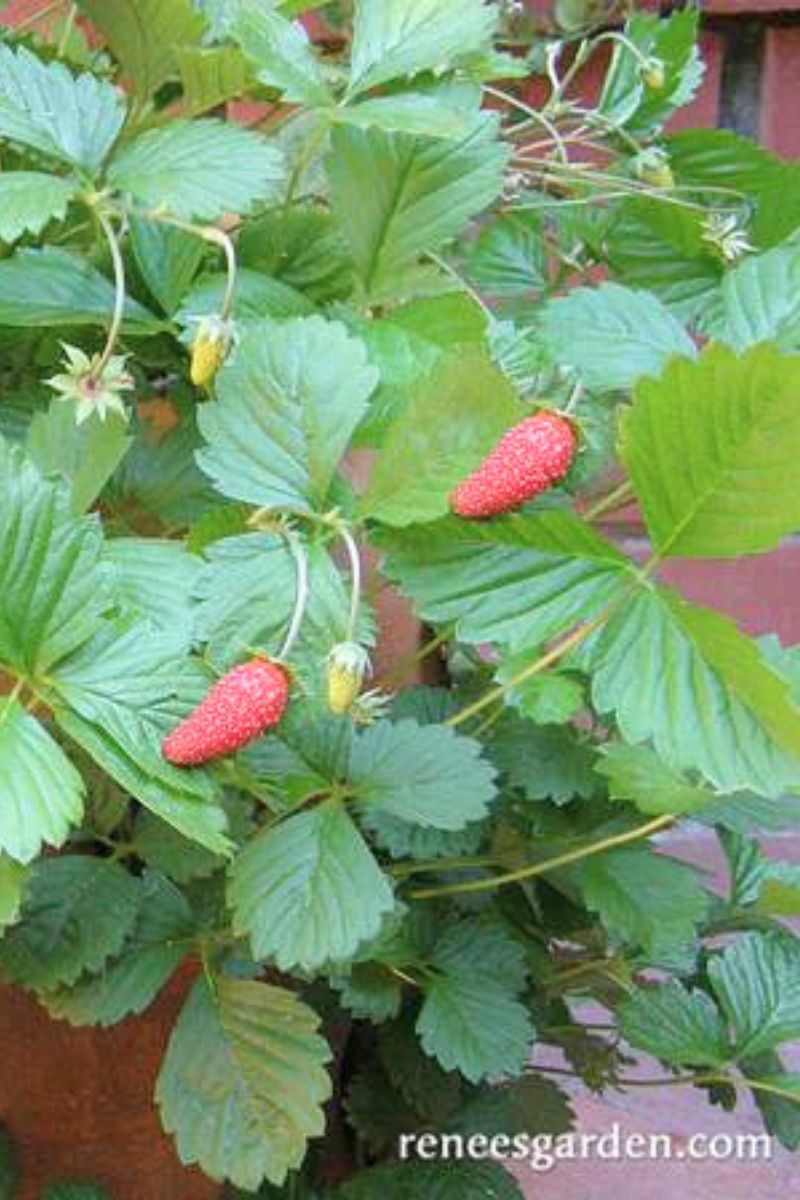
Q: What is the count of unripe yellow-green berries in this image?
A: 4